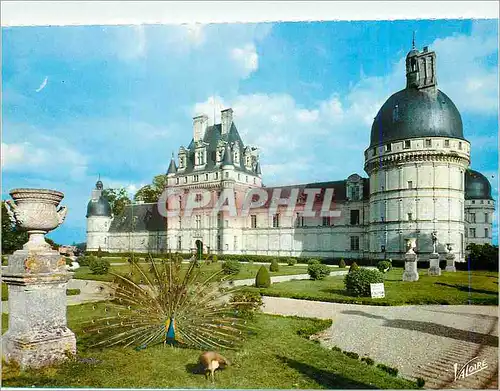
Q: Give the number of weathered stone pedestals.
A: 4